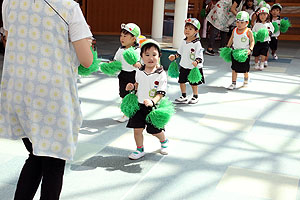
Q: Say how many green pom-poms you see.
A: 13